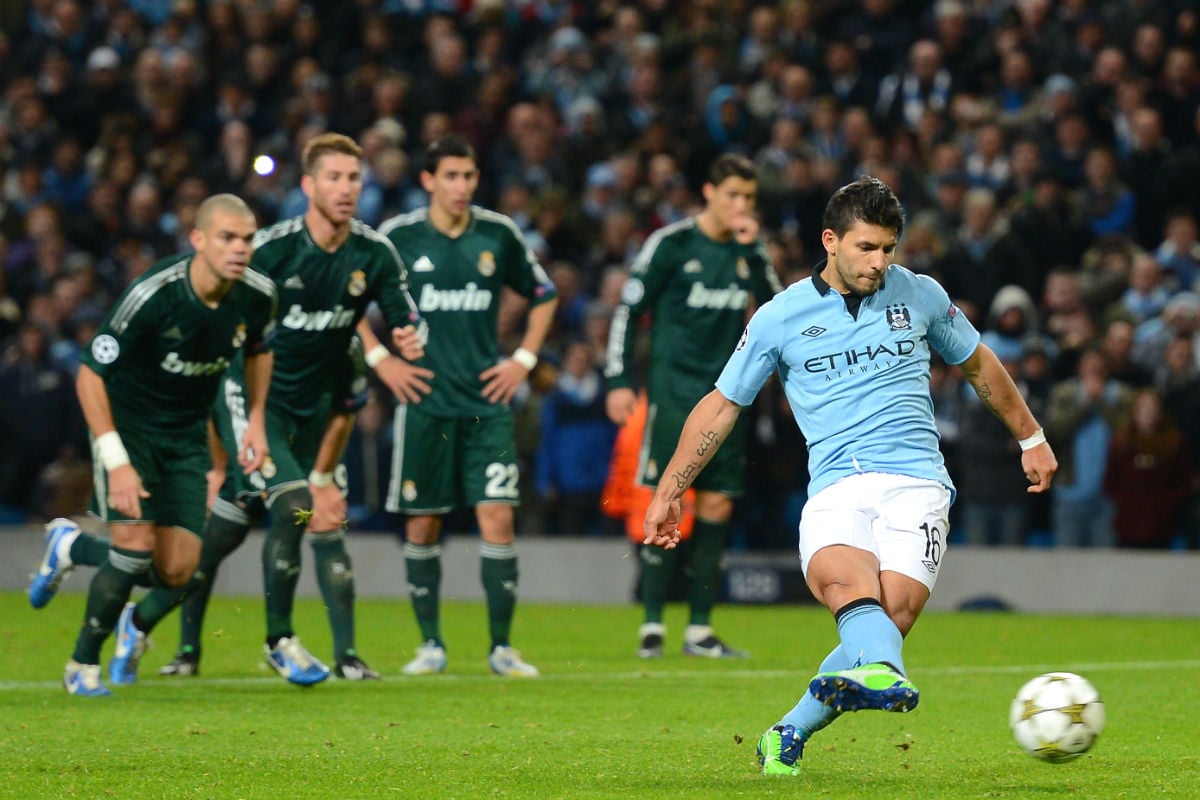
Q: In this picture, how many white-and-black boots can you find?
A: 4